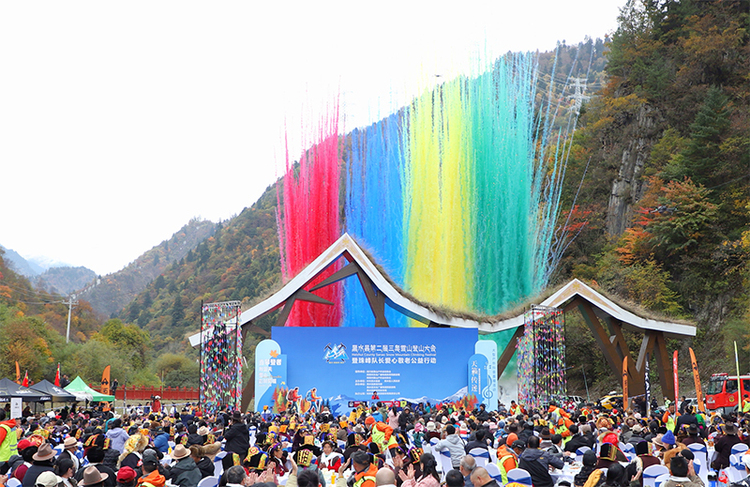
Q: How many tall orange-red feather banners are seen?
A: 5